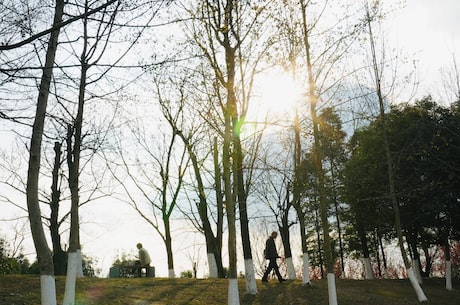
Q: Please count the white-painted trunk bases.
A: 14